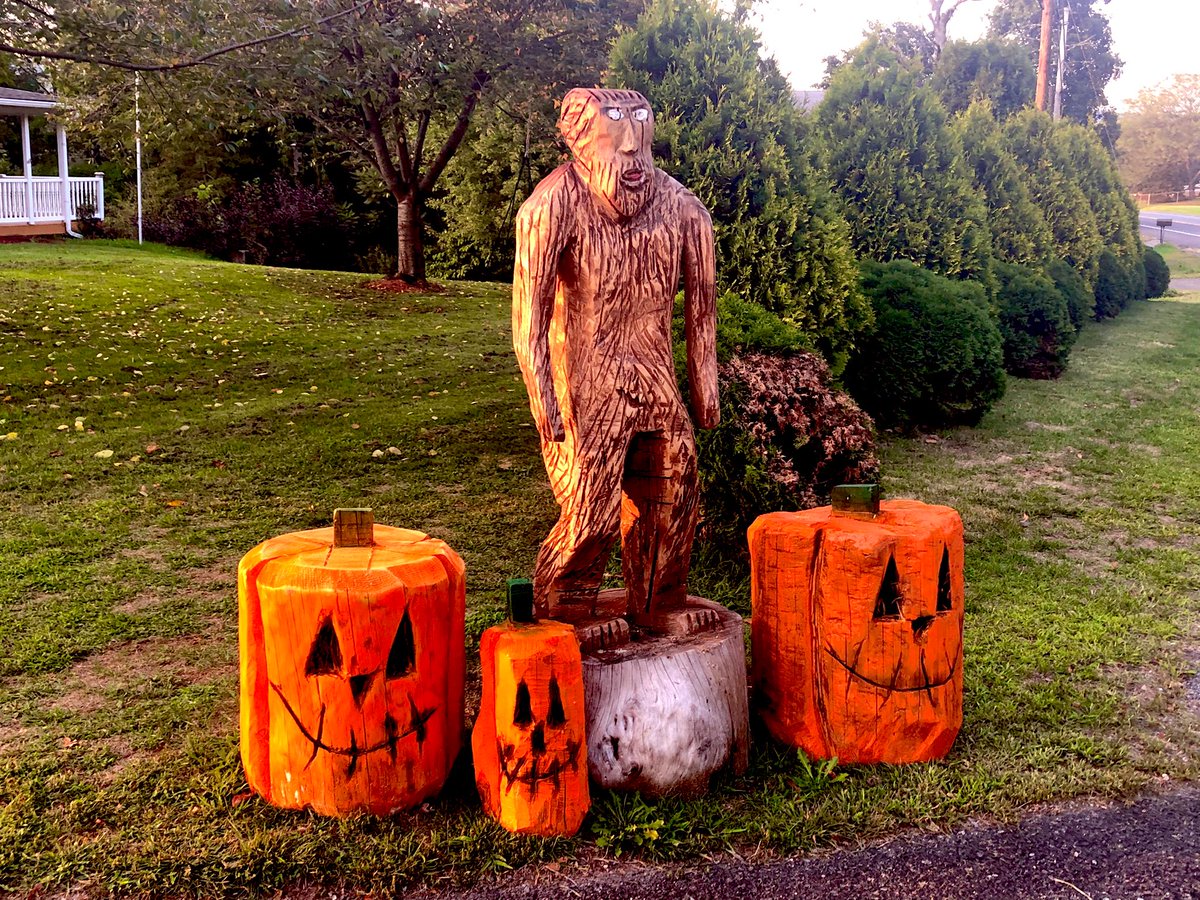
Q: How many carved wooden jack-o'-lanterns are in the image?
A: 3